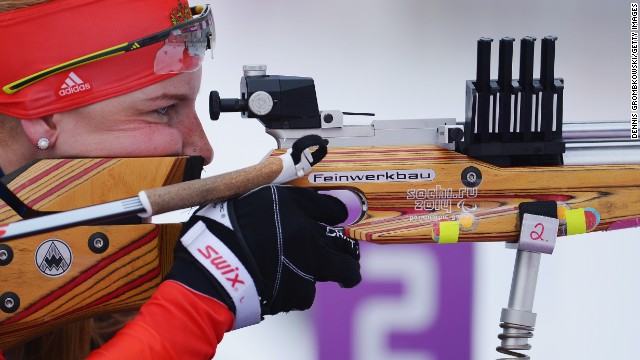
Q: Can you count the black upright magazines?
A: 4